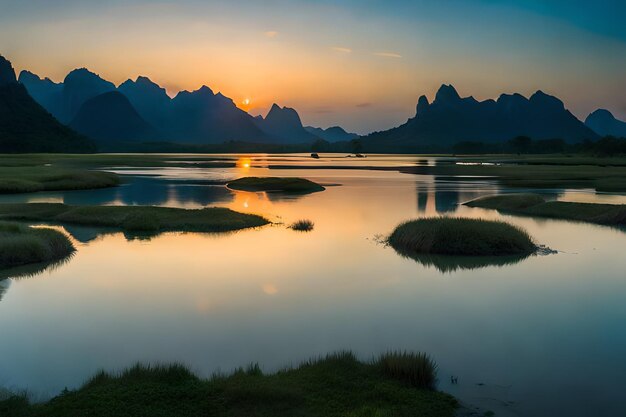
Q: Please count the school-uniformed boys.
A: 0